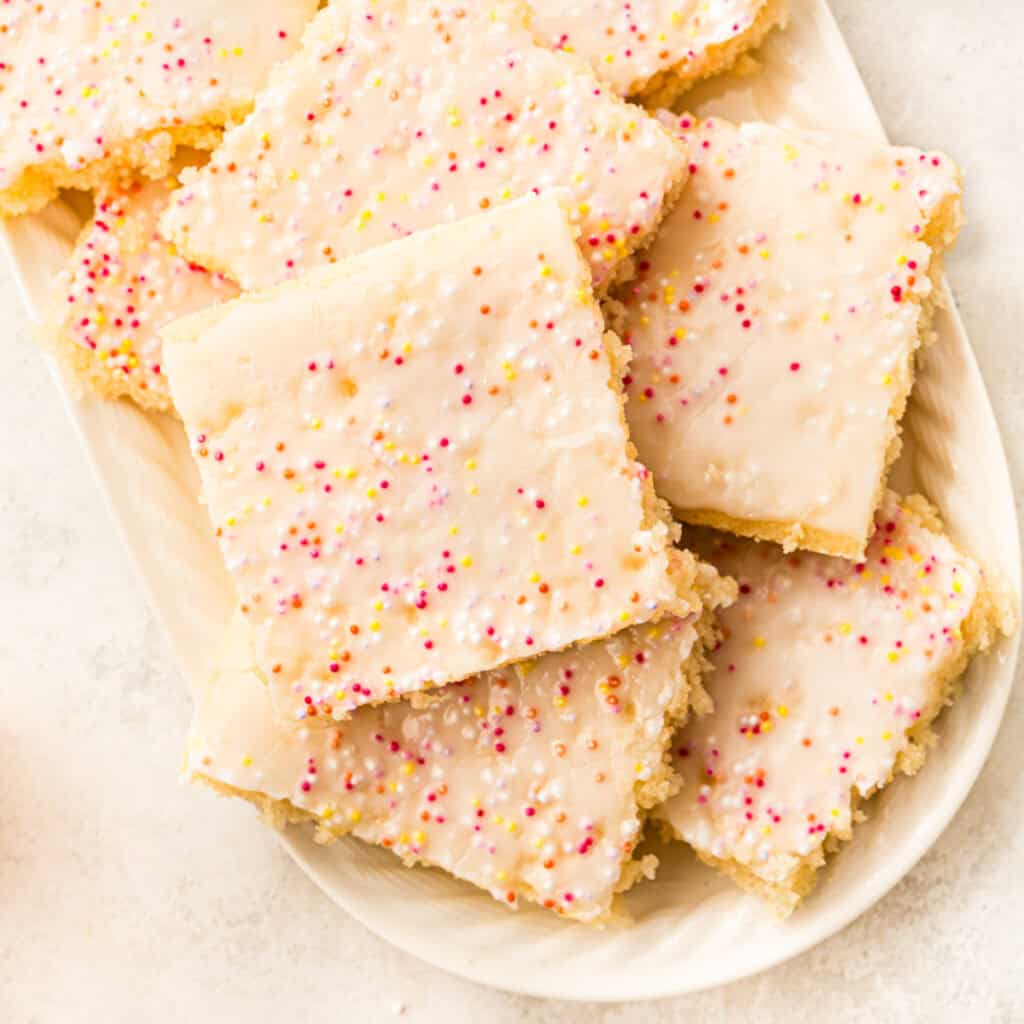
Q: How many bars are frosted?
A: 8